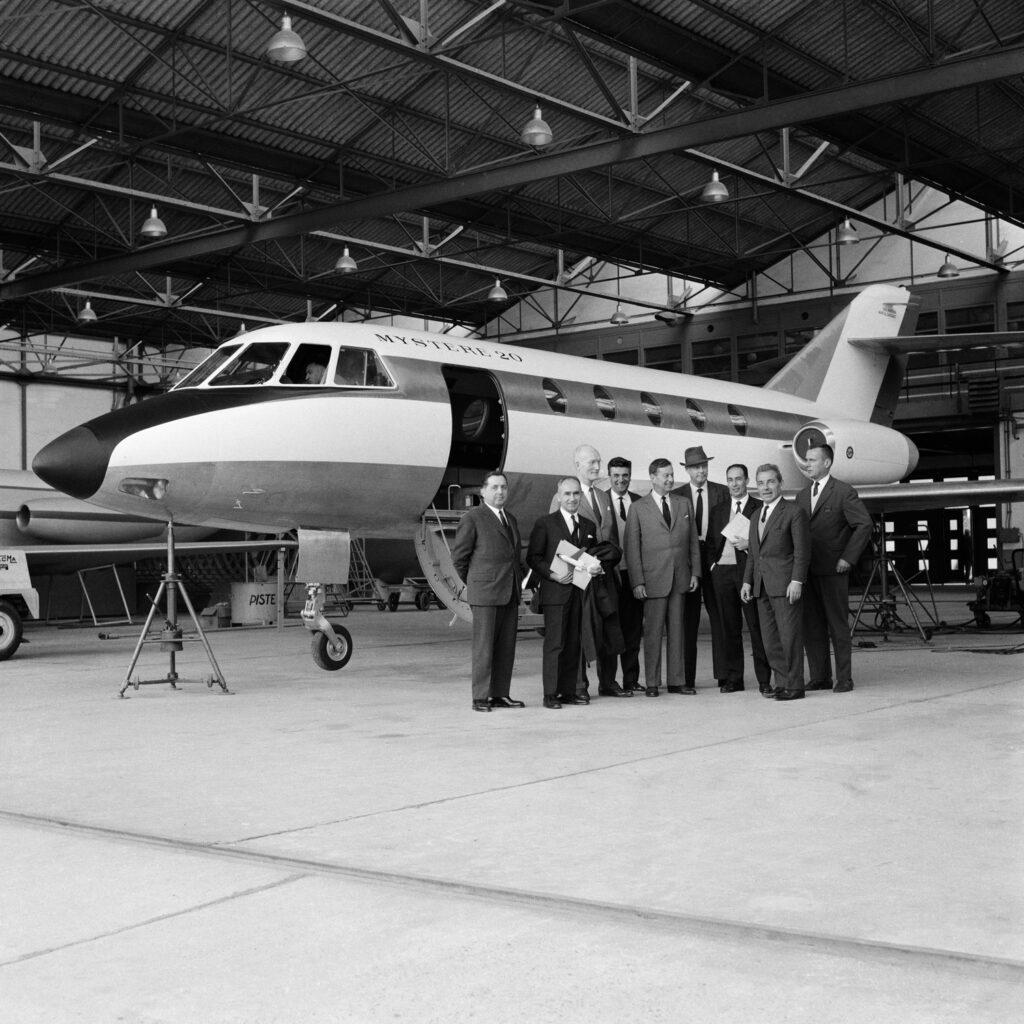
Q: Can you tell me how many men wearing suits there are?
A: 9